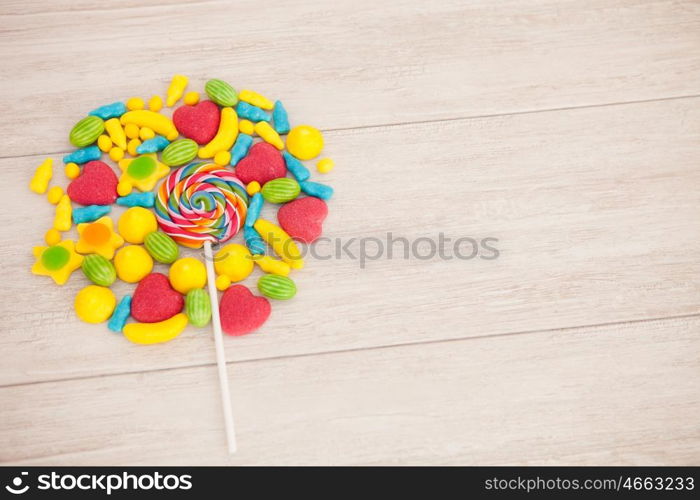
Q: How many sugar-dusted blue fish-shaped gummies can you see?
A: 13